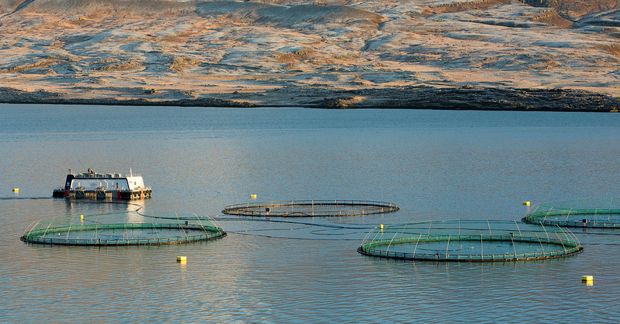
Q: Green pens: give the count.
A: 3